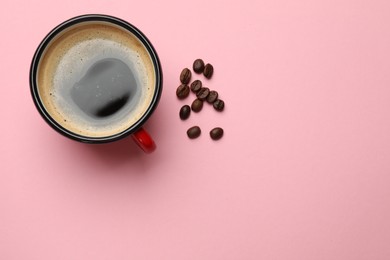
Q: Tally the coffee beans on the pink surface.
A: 12